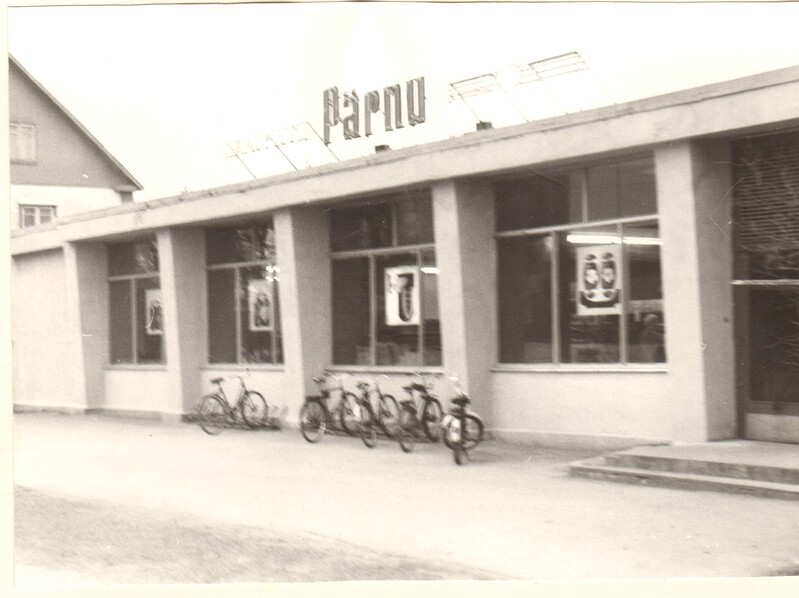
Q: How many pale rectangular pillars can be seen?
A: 5